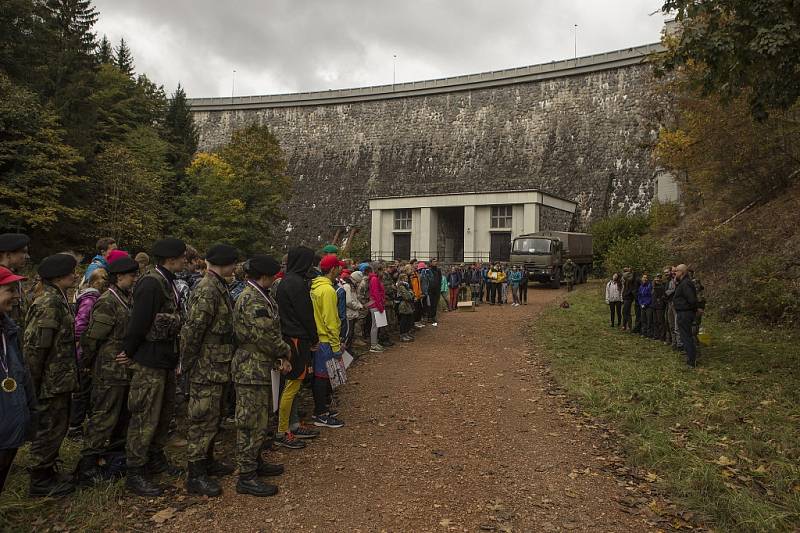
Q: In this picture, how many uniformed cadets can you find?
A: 6